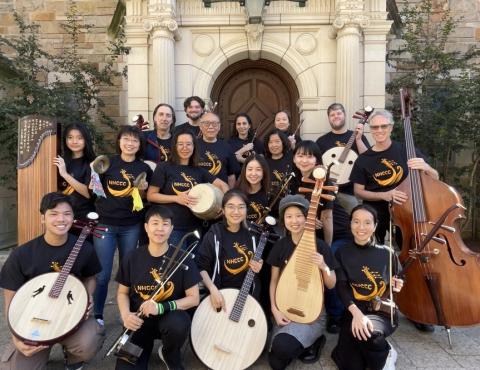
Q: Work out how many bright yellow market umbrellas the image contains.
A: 0